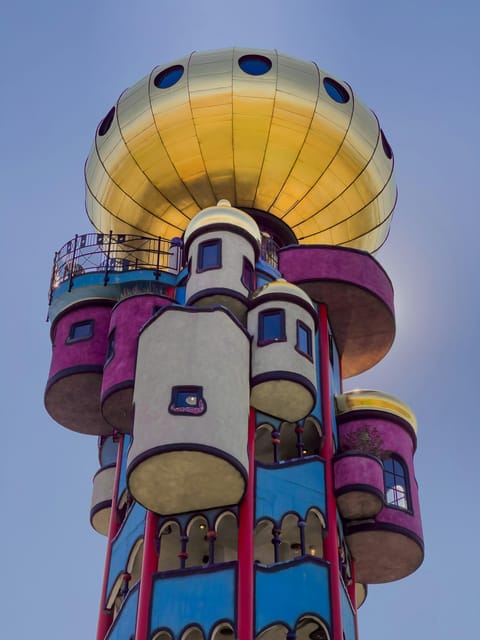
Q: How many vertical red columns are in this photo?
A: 5